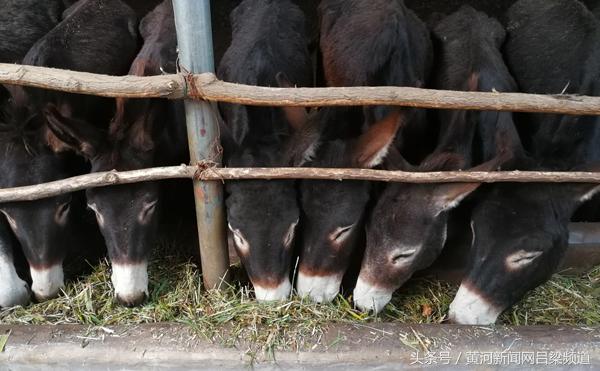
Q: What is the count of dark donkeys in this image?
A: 7